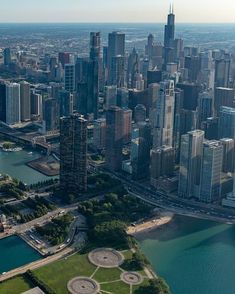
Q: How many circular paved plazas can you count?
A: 3